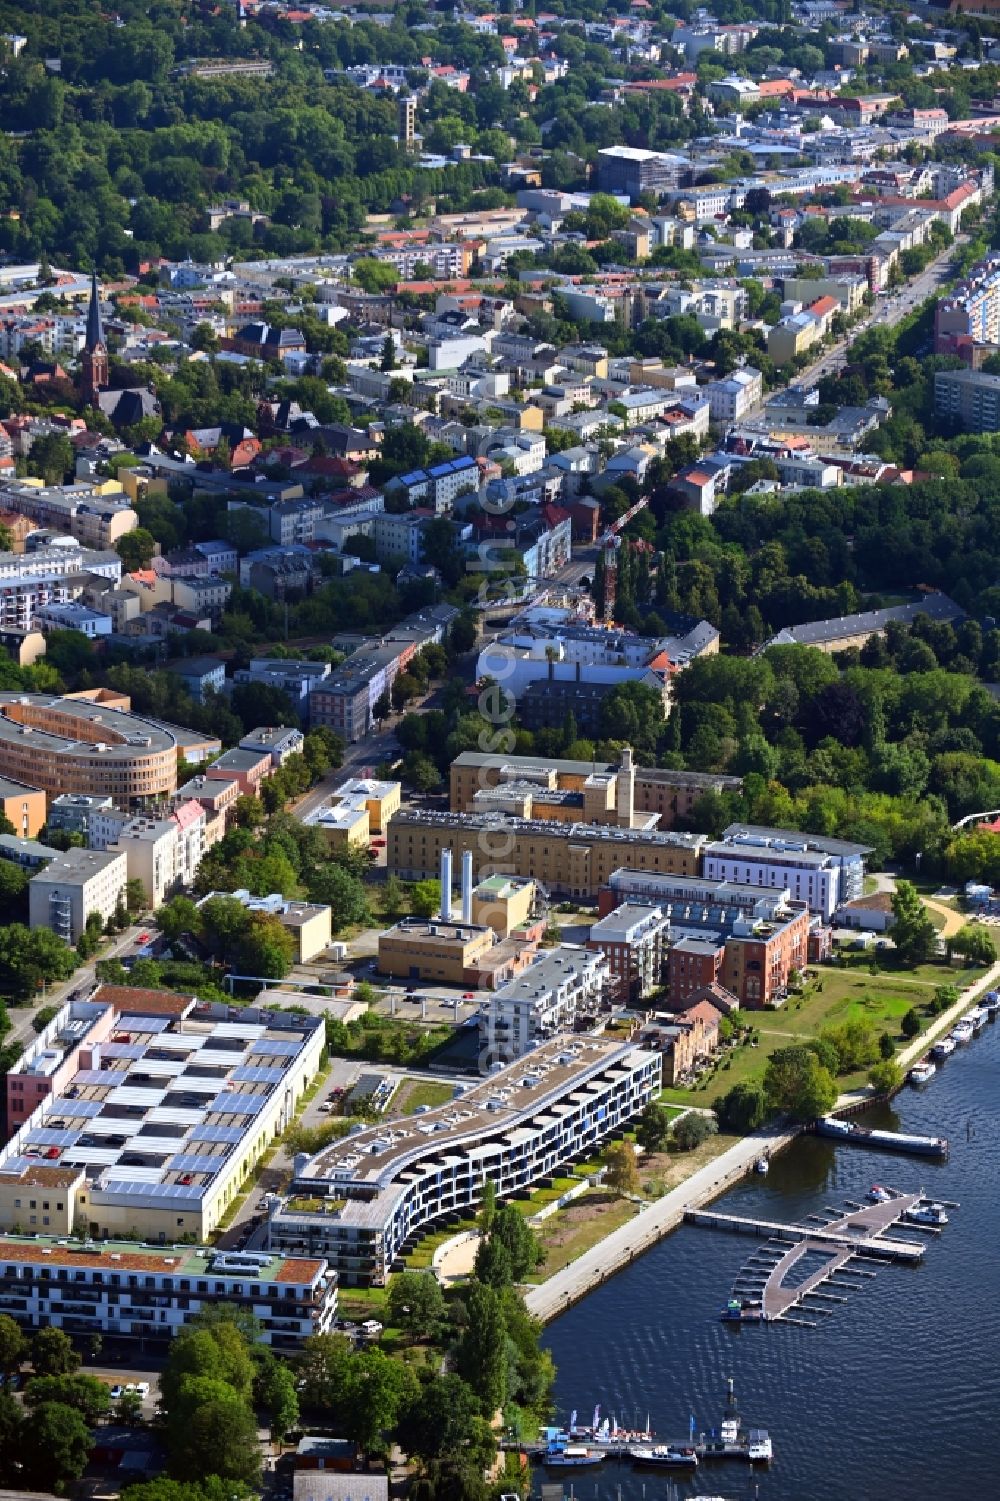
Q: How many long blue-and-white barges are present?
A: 1